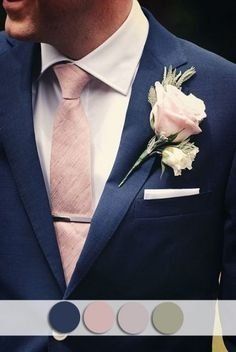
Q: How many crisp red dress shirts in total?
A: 0